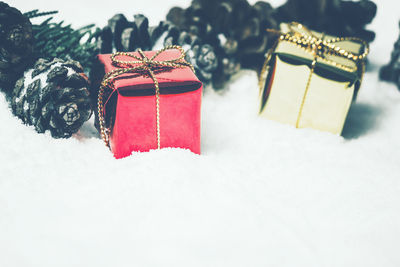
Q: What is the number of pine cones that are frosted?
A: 1